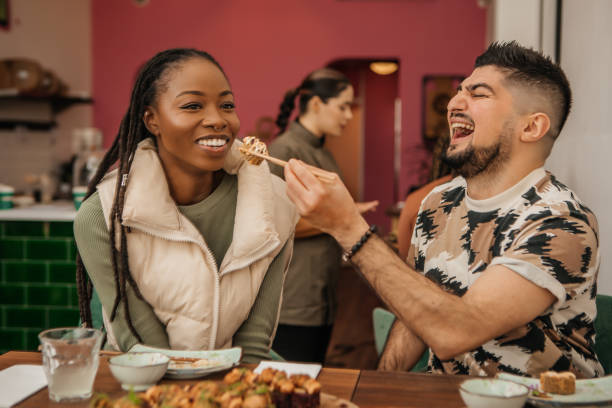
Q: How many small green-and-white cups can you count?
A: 2